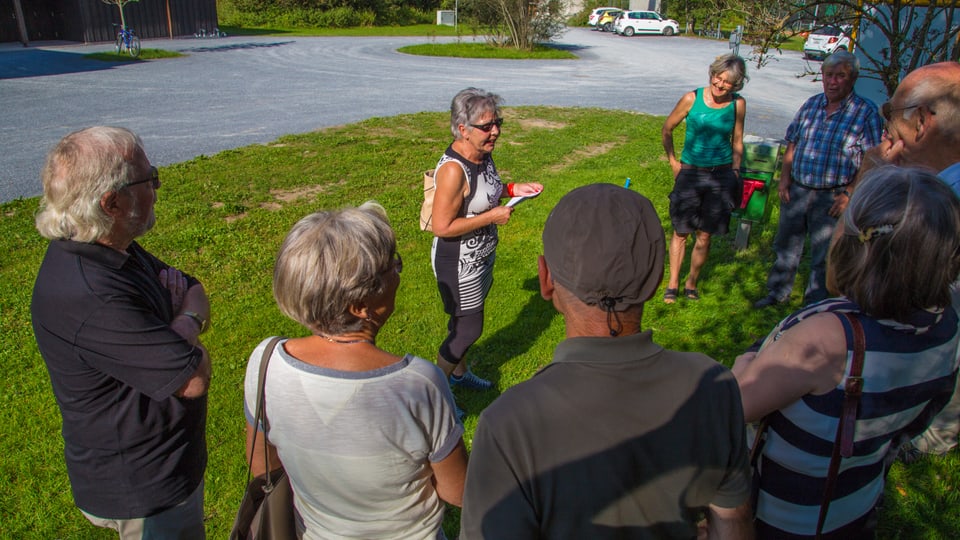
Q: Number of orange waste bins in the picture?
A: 0